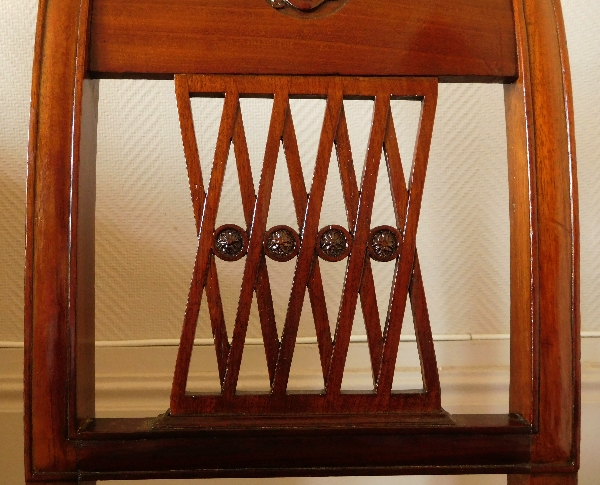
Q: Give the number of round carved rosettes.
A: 4